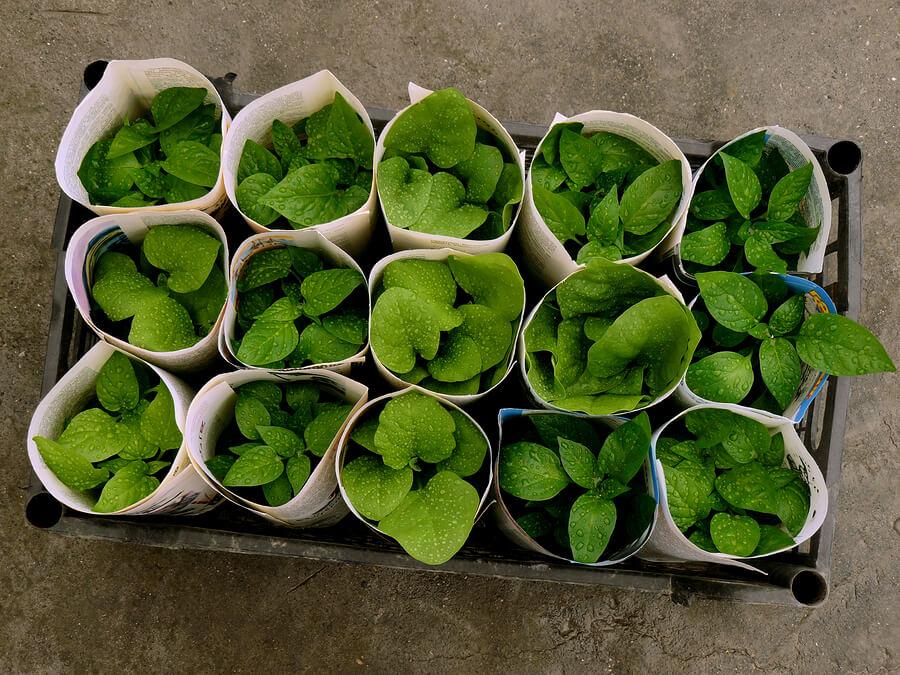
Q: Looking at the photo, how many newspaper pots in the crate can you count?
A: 15